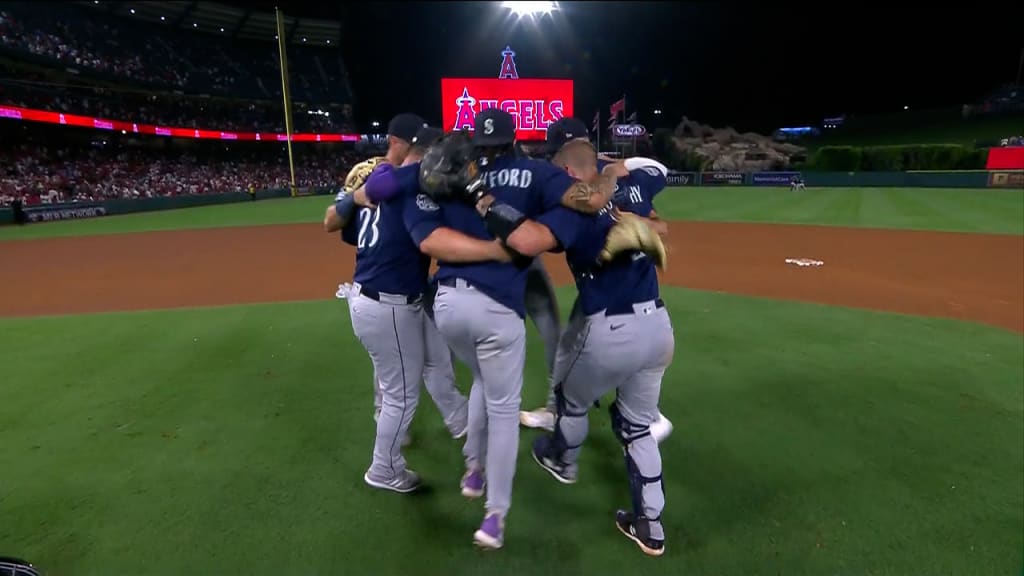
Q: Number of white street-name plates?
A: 0